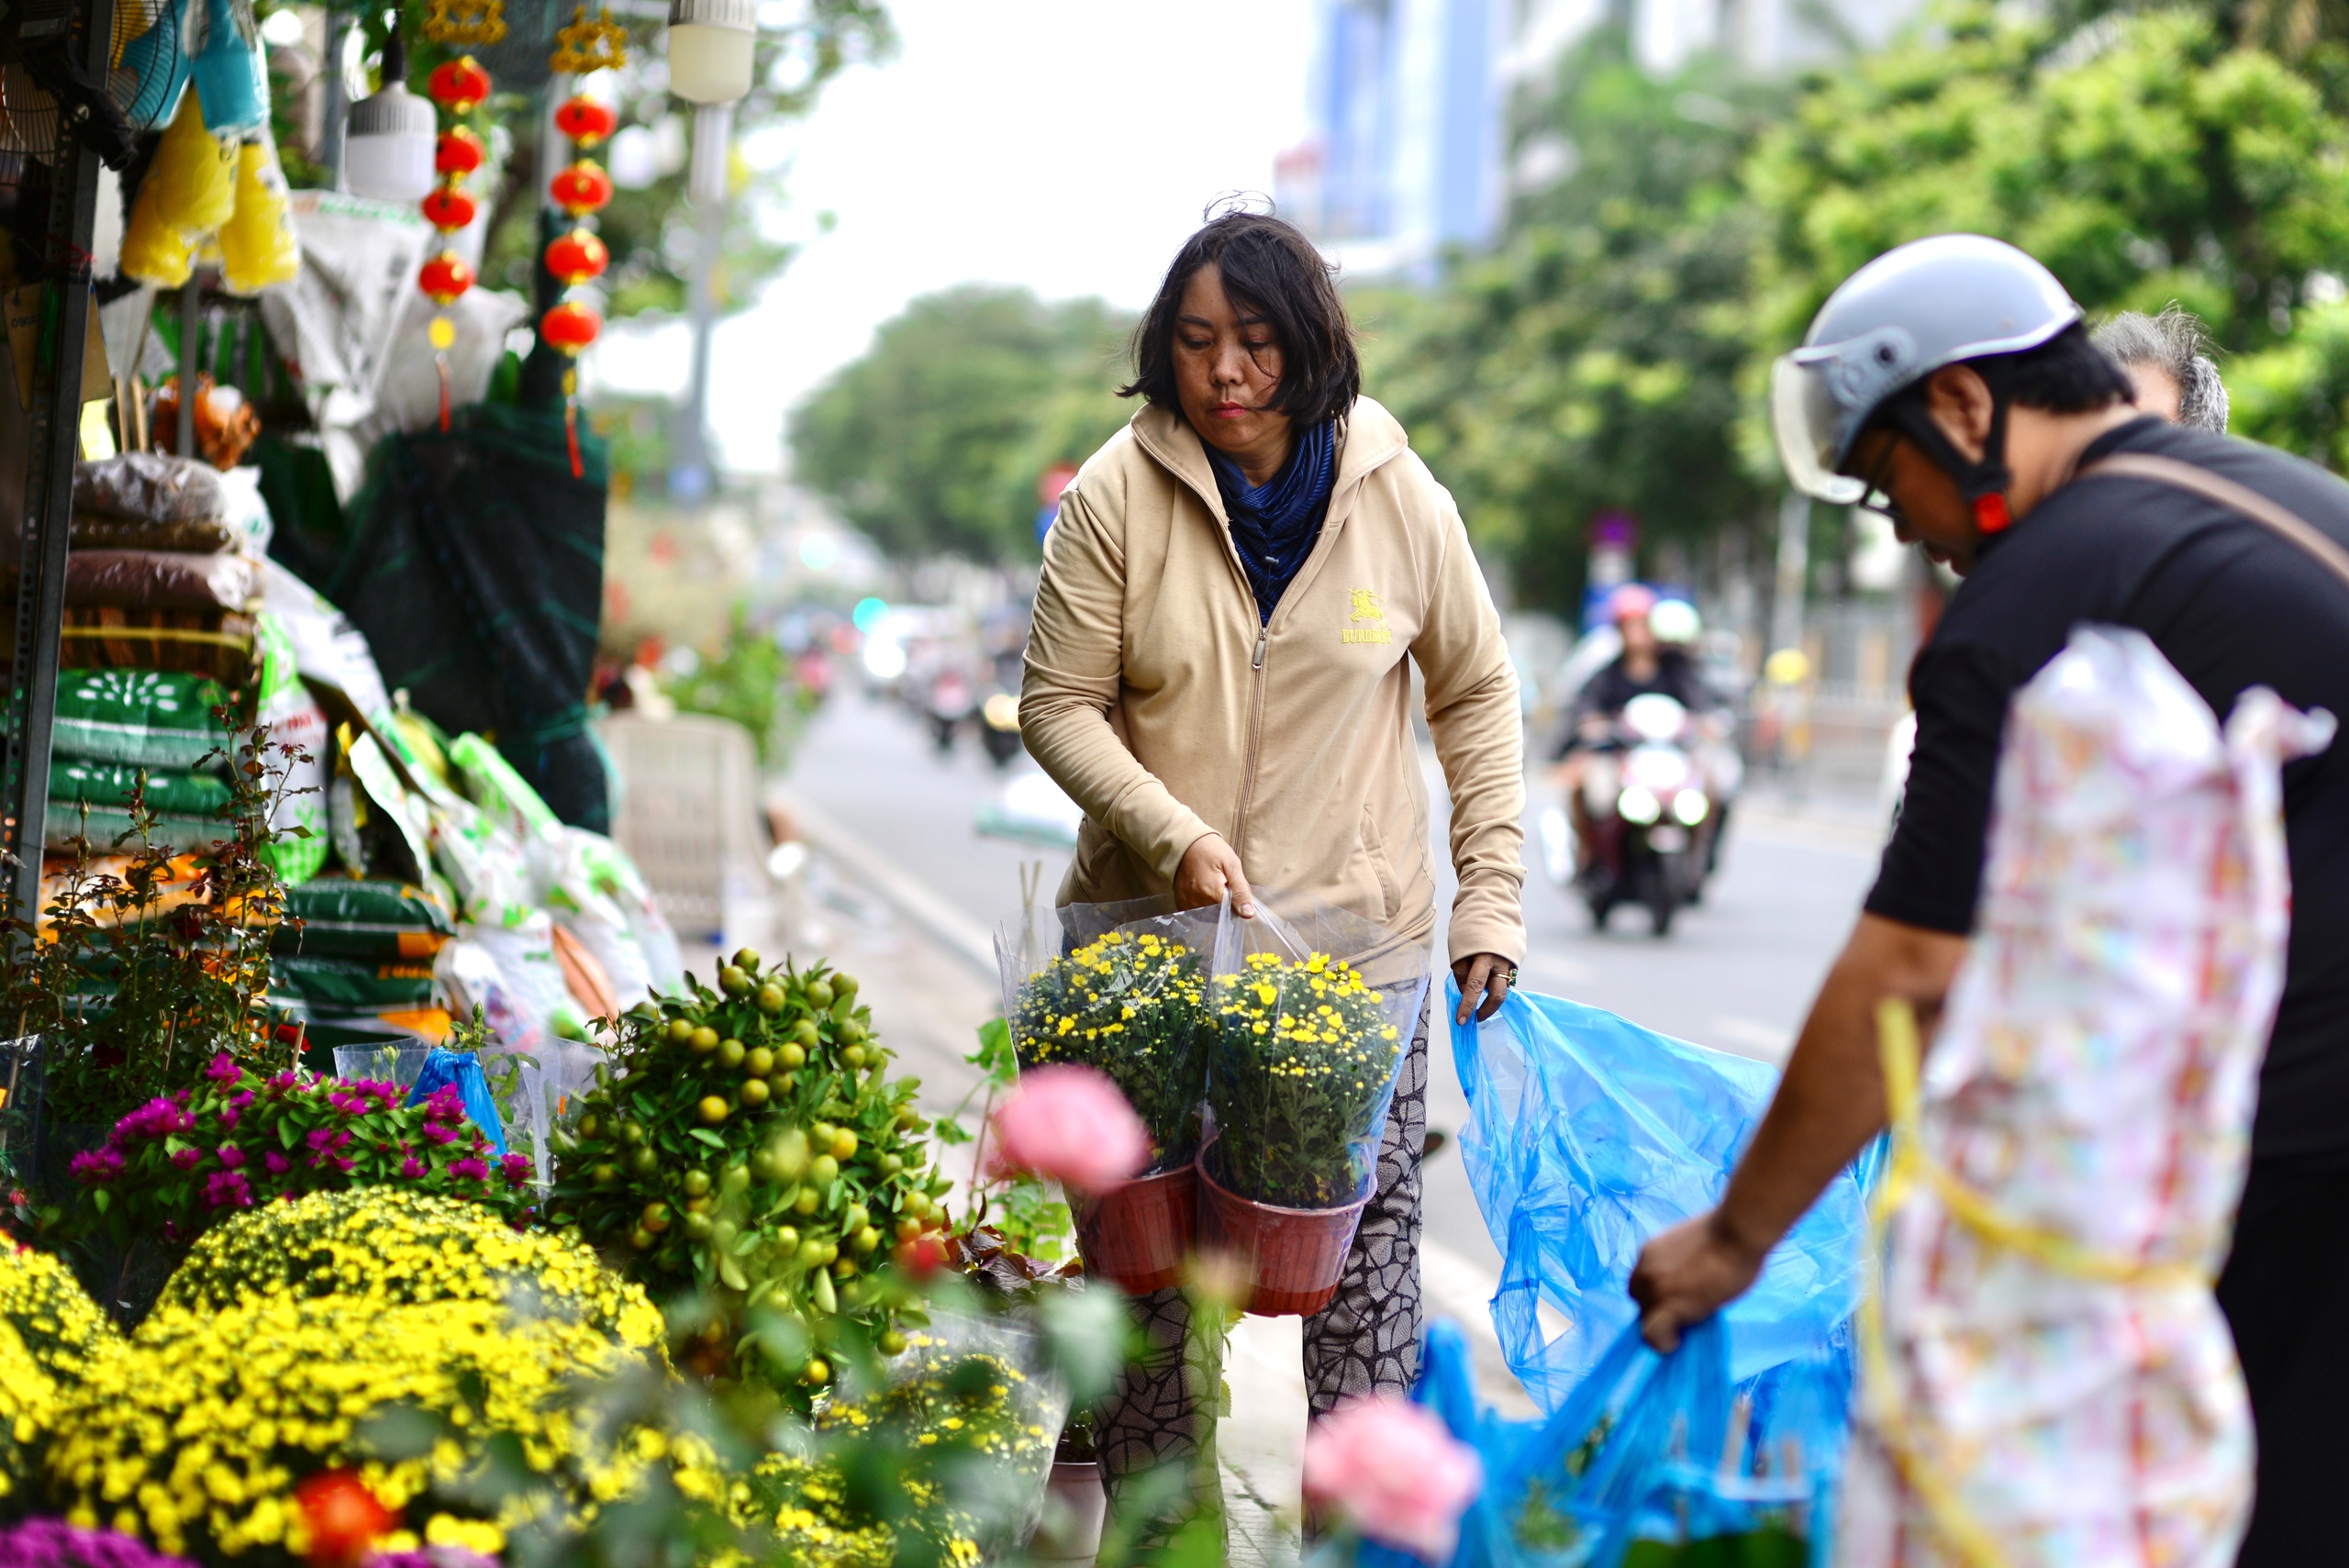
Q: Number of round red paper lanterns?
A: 8